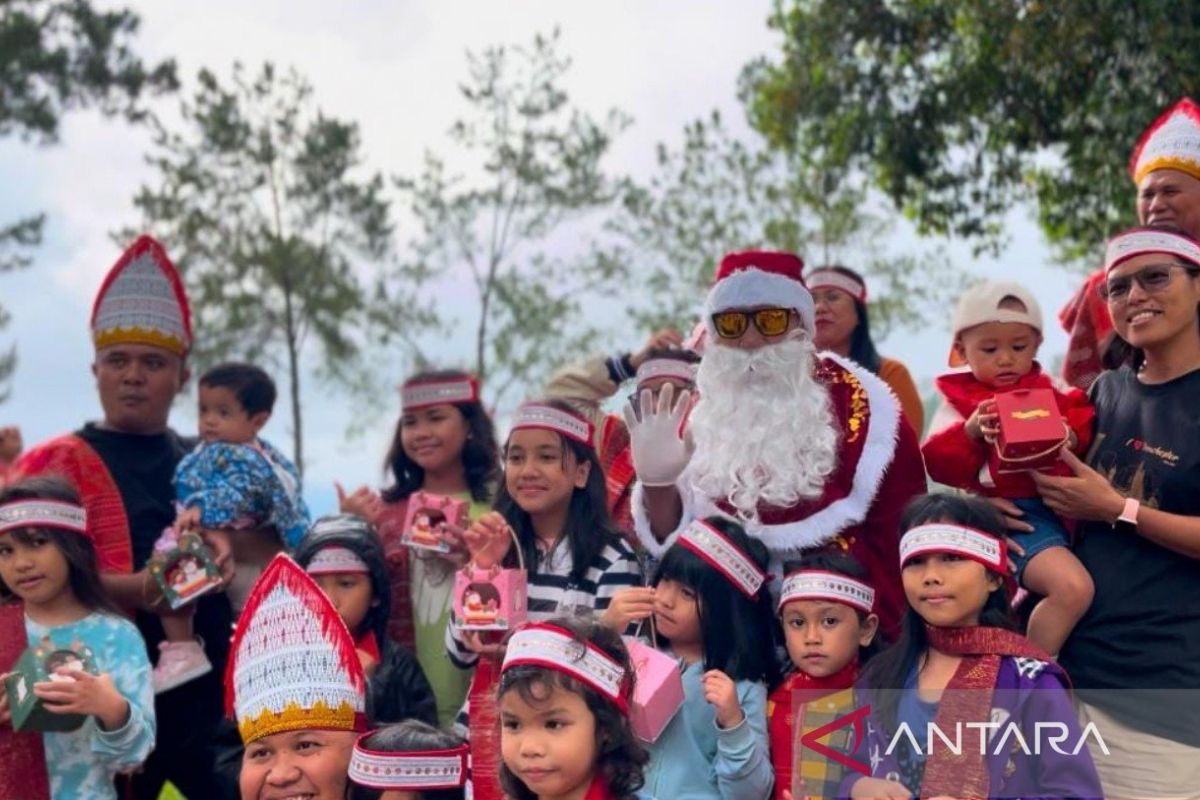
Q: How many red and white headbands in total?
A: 12